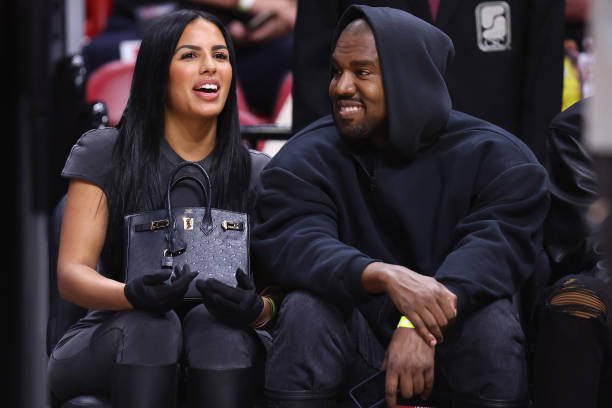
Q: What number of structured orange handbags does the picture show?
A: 0